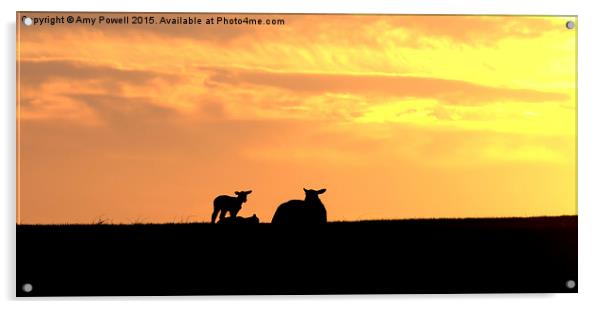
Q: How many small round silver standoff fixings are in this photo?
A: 4